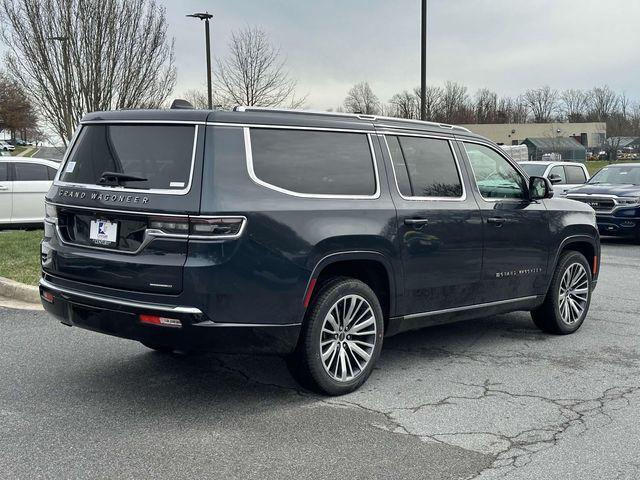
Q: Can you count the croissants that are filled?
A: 0